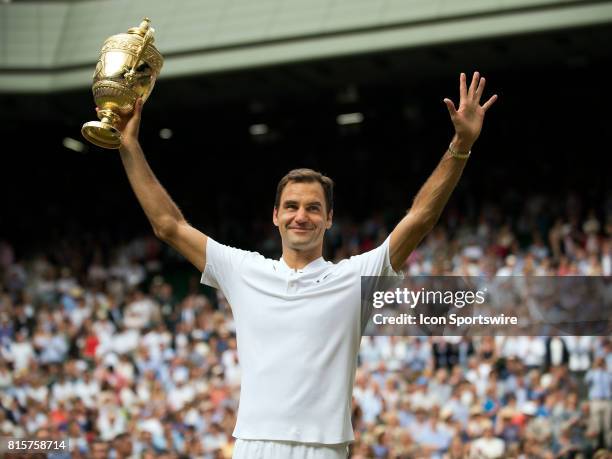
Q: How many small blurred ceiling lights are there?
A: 4